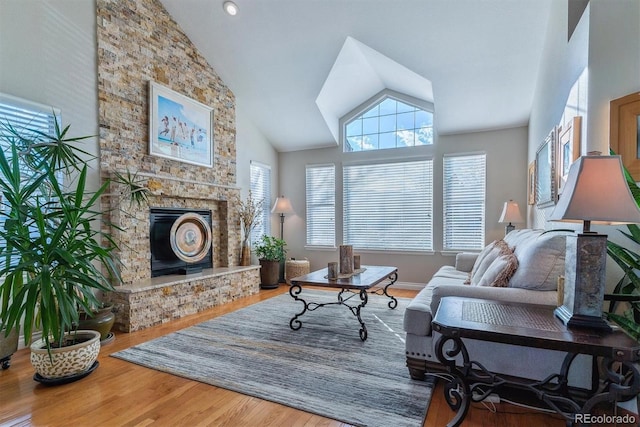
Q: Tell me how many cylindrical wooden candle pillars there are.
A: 3